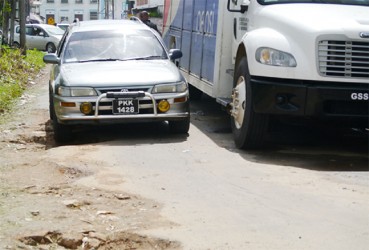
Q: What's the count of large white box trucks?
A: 1